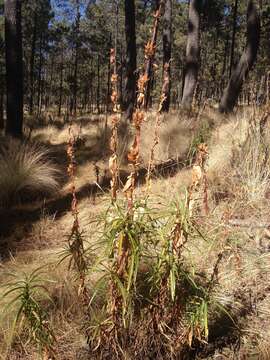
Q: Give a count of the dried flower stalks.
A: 5